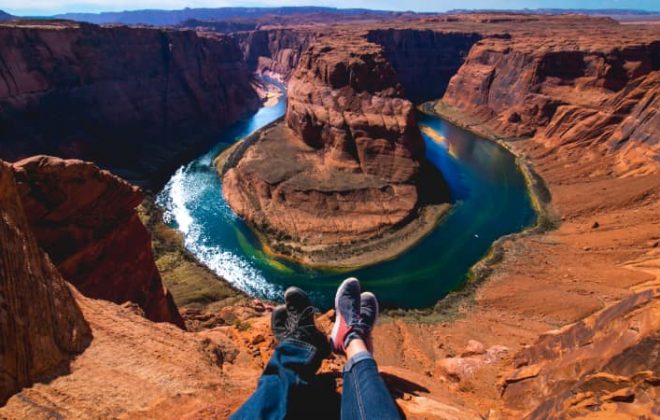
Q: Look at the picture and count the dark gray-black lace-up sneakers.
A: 2